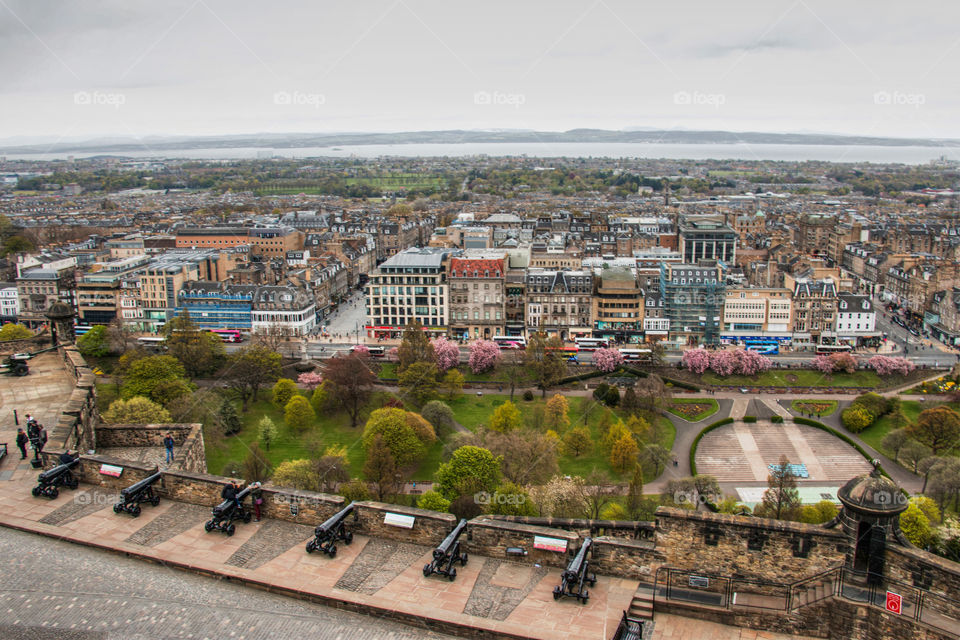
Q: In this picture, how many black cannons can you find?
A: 6